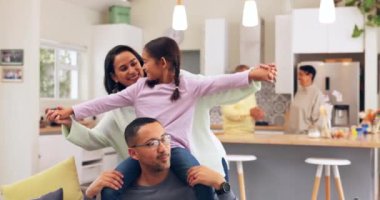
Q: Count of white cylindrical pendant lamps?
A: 3